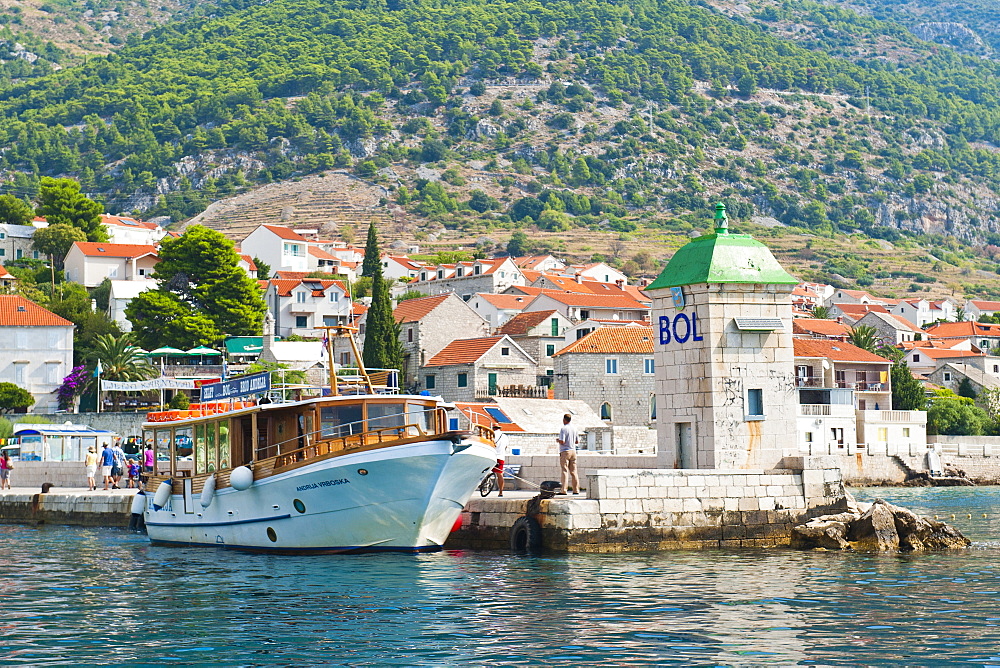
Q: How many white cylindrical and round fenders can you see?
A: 4